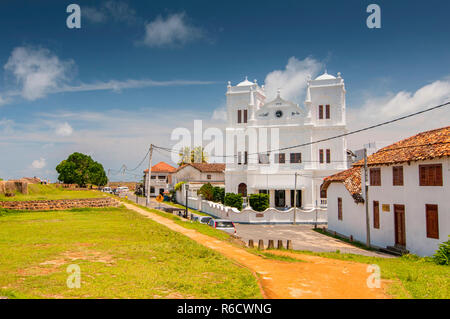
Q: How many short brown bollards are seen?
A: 5